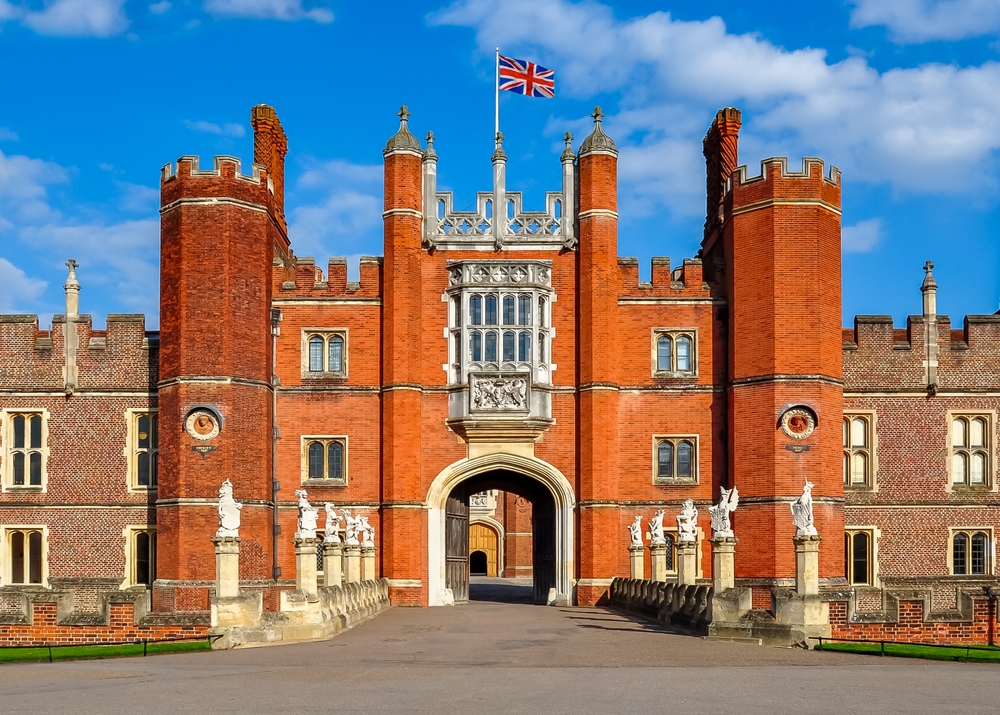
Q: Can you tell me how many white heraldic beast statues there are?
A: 10